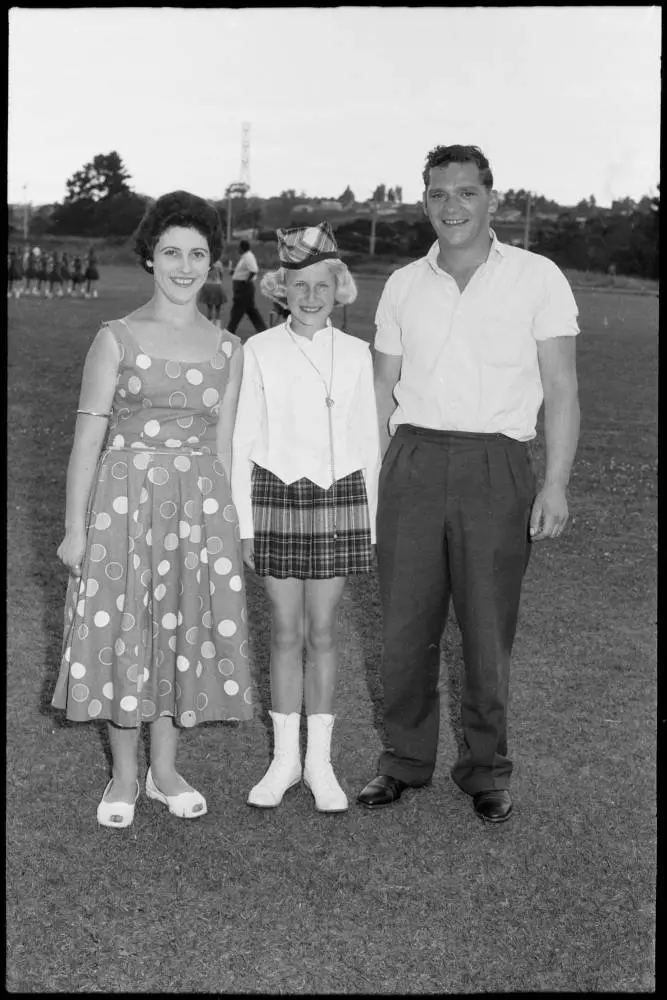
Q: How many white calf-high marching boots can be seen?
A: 2